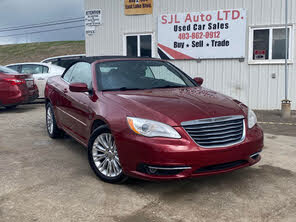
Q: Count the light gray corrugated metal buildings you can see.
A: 1